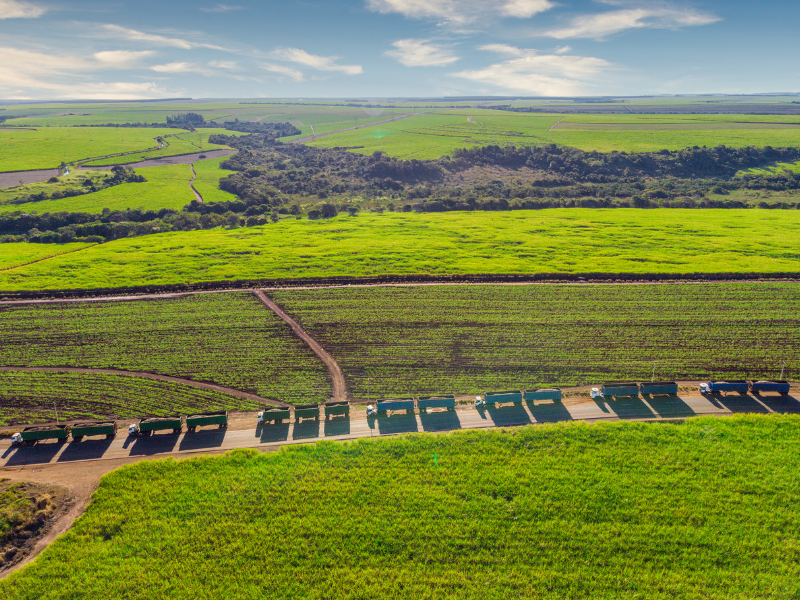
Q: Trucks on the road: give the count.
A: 7